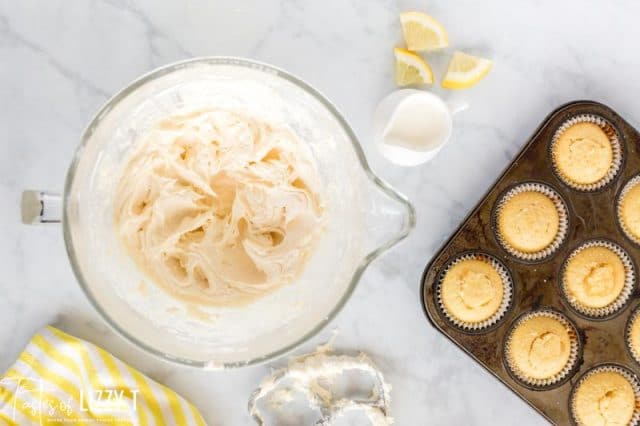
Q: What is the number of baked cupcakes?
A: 8